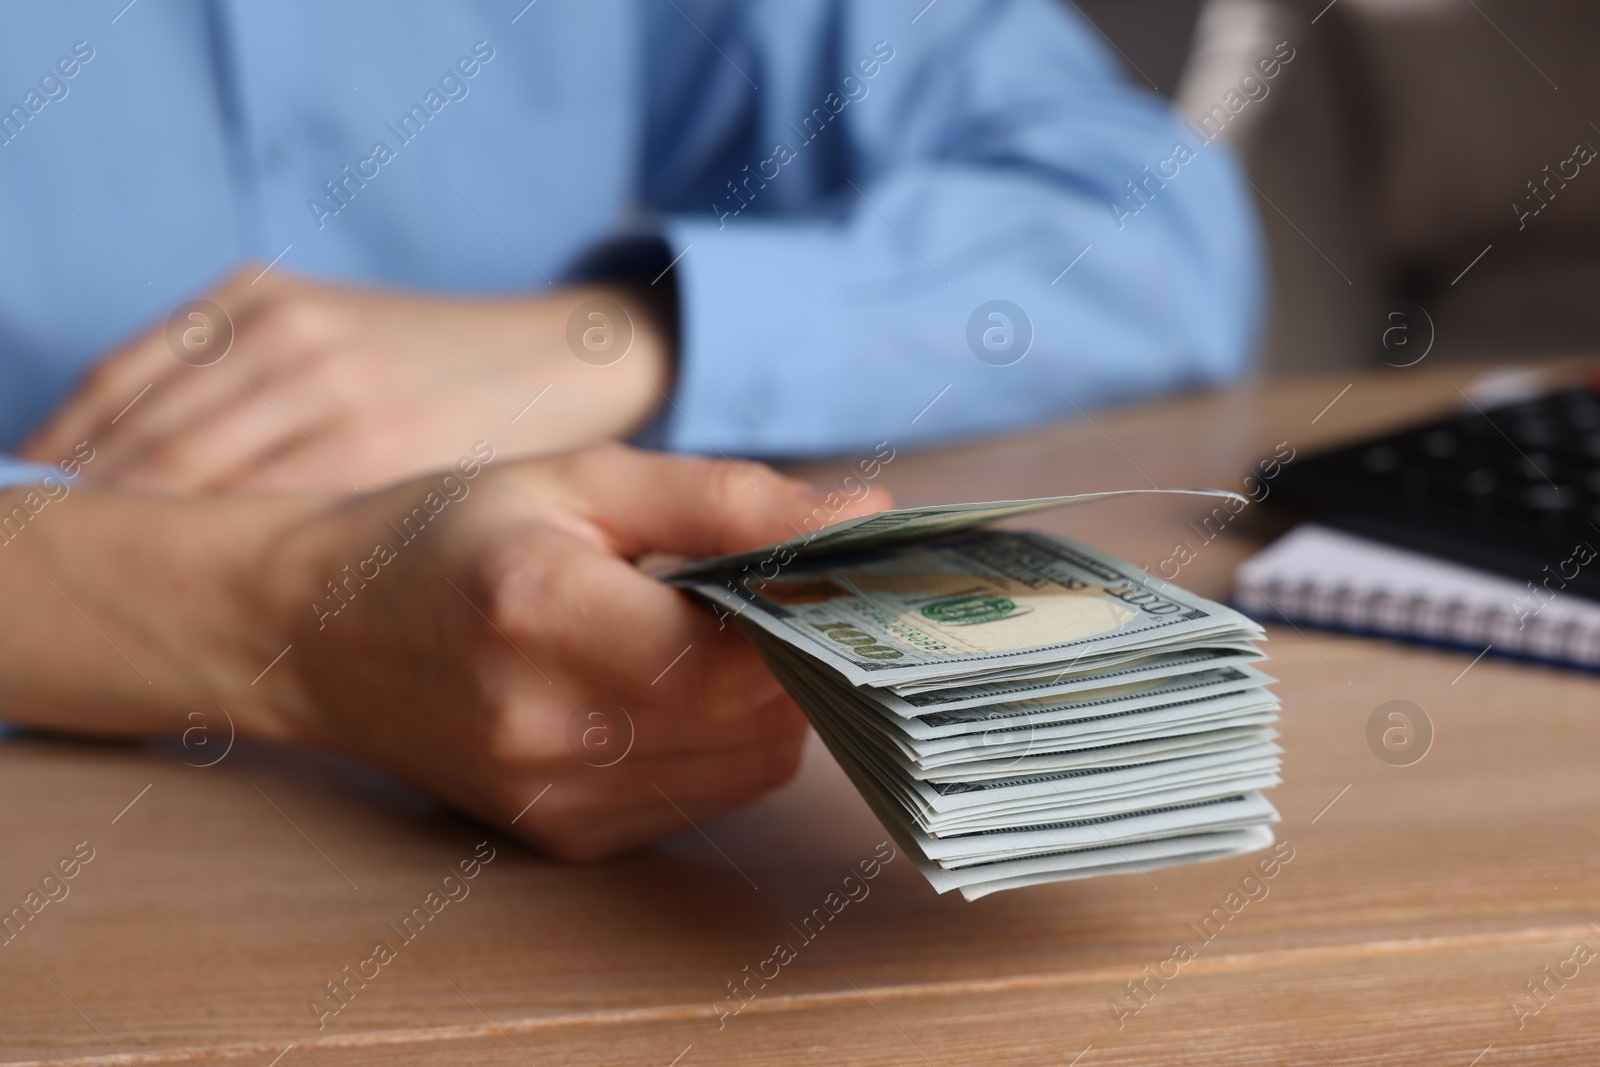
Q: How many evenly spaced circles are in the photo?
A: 8